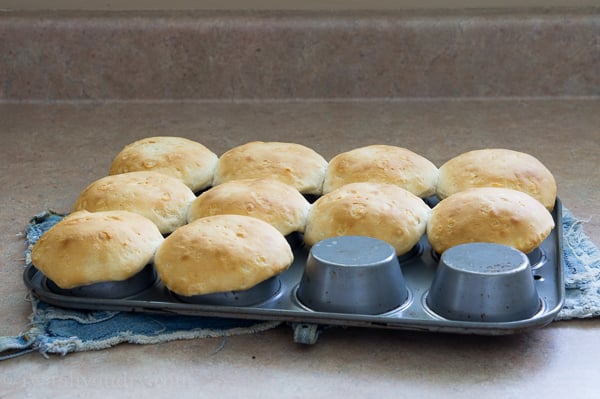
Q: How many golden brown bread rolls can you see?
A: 10